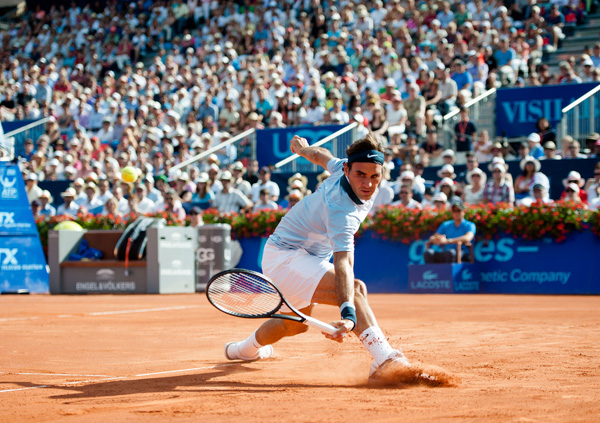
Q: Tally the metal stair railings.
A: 5